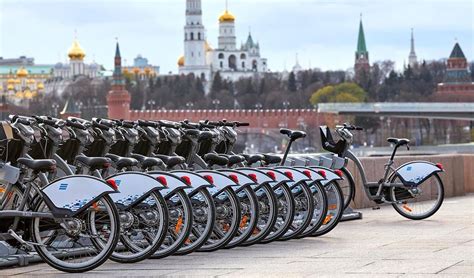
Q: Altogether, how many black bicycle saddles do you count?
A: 12